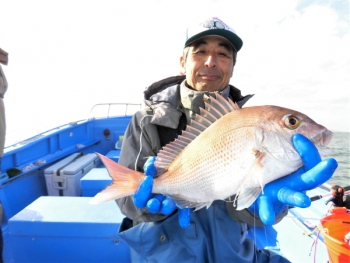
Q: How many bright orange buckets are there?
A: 1